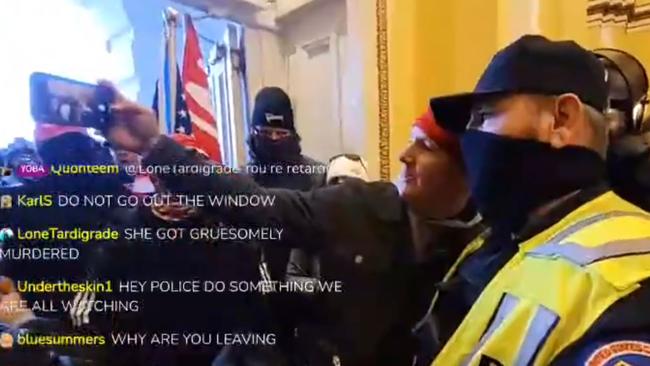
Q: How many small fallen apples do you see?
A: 0